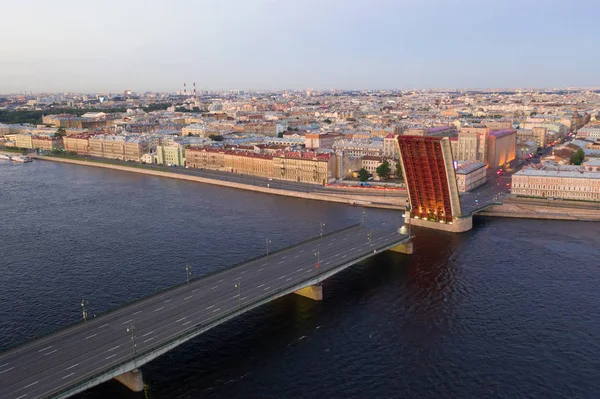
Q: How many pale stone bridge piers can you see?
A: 4